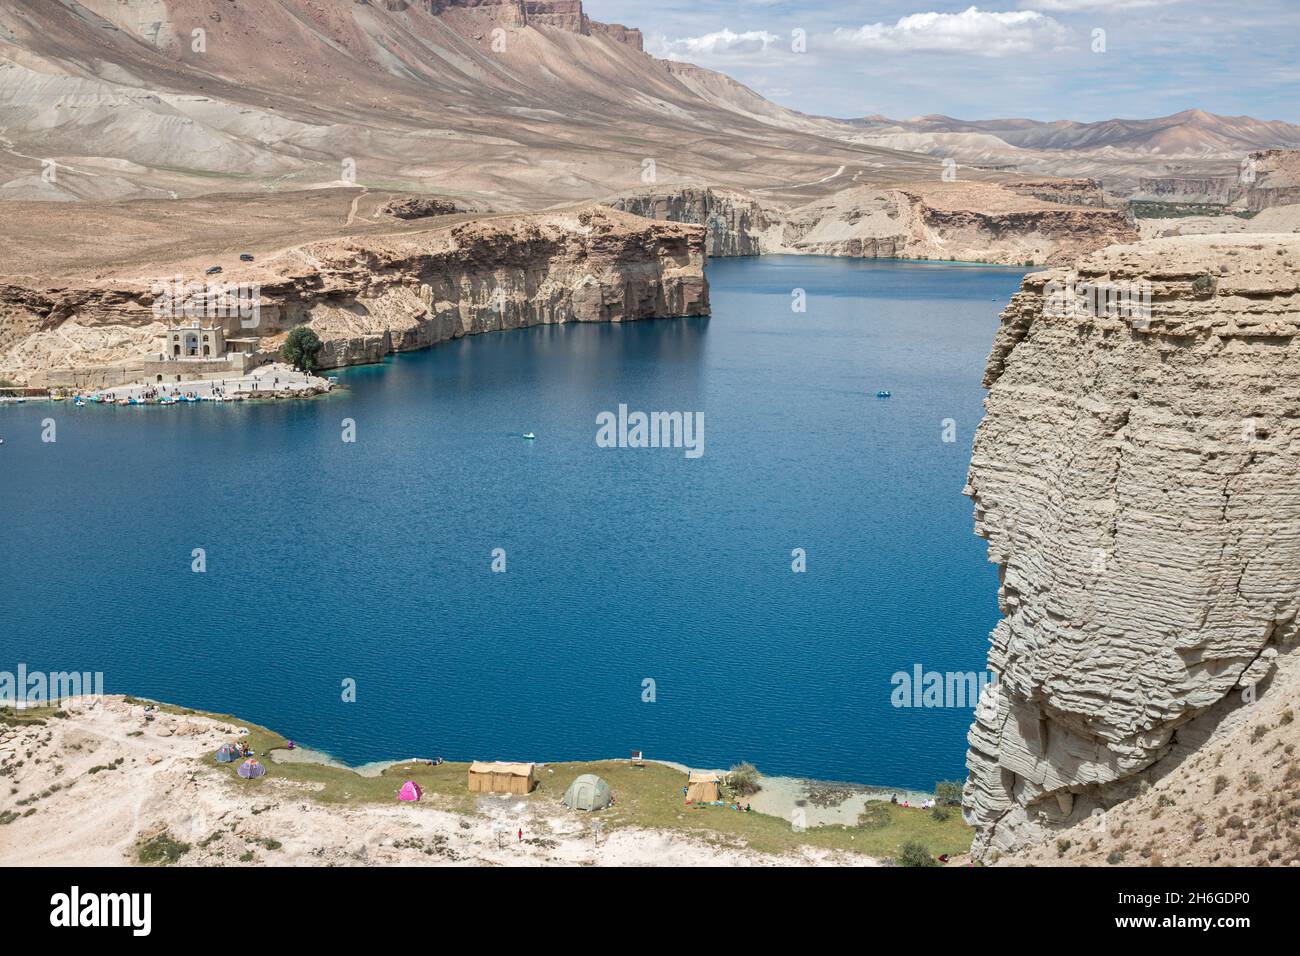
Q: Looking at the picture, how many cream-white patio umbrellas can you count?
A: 0